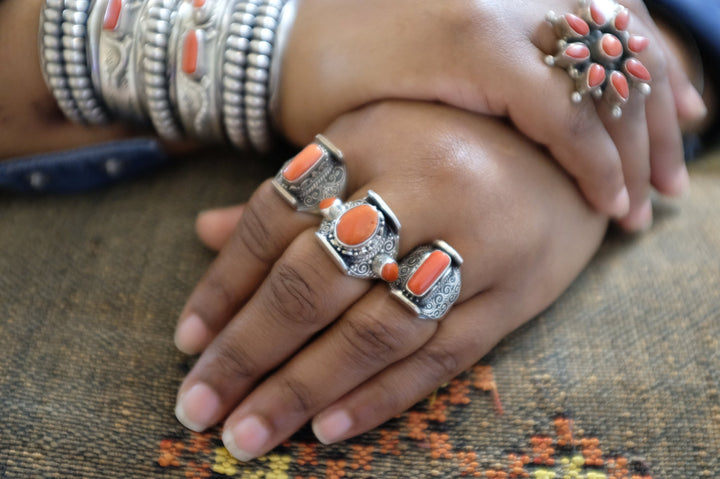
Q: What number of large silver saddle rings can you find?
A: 3